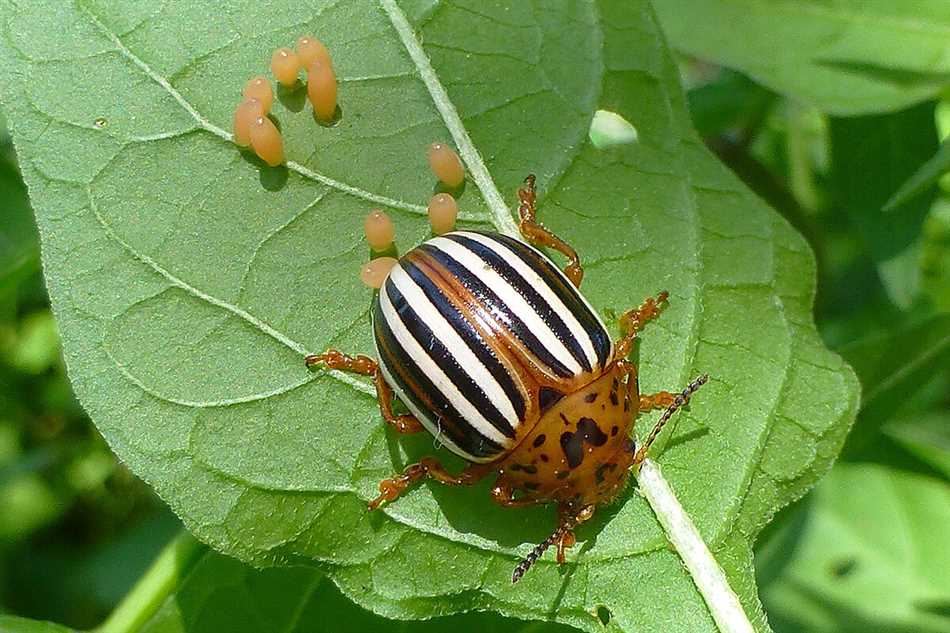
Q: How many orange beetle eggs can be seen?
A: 10